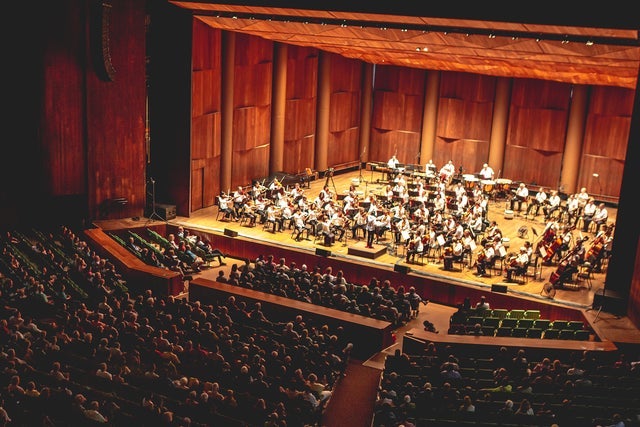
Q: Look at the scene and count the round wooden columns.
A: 7